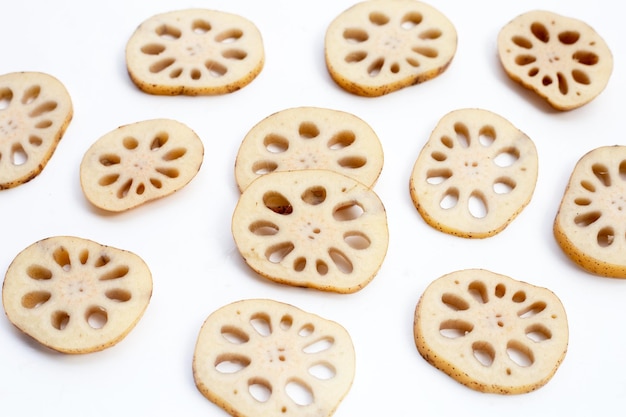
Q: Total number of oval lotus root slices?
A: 12